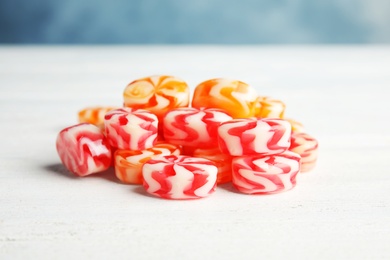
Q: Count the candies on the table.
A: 14